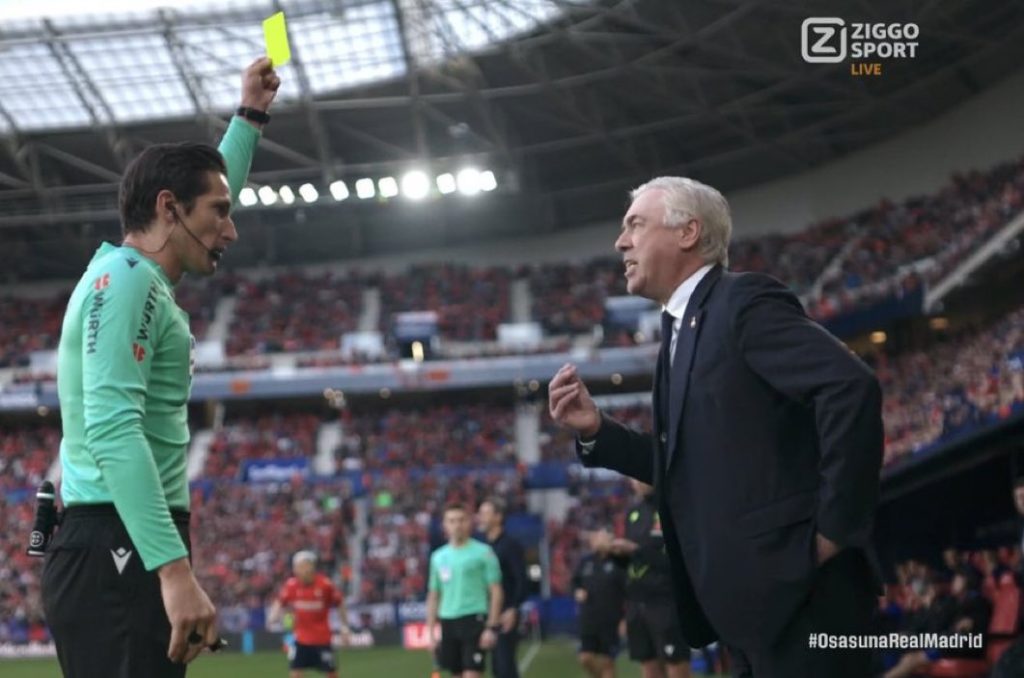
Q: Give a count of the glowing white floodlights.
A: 11